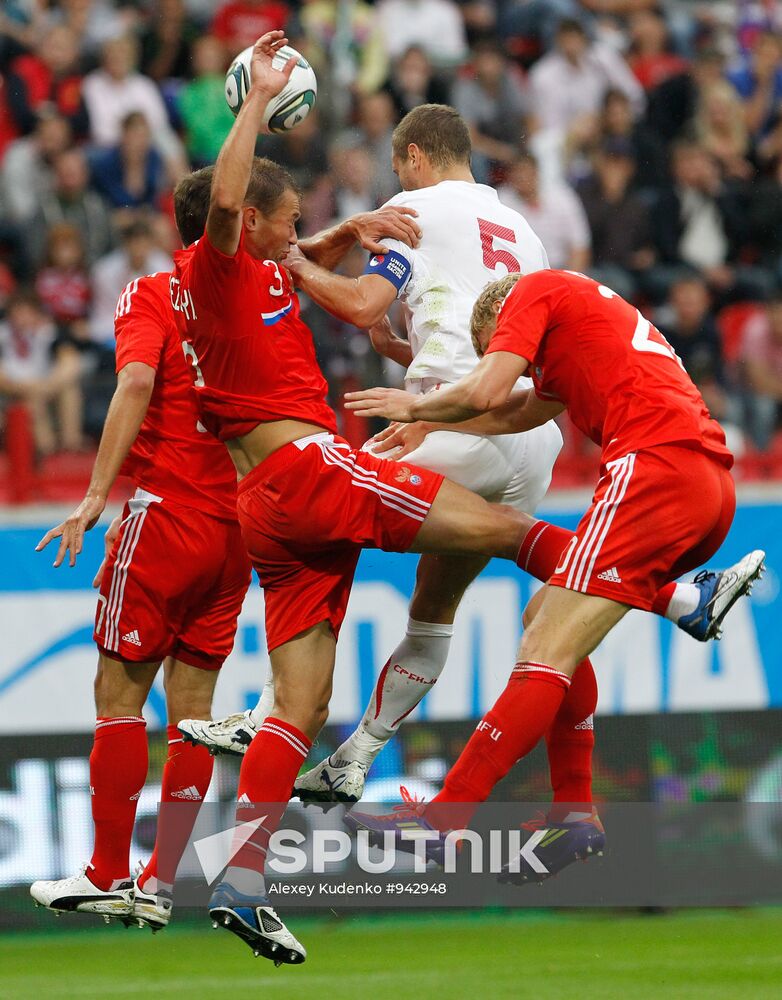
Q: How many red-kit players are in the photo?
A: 3